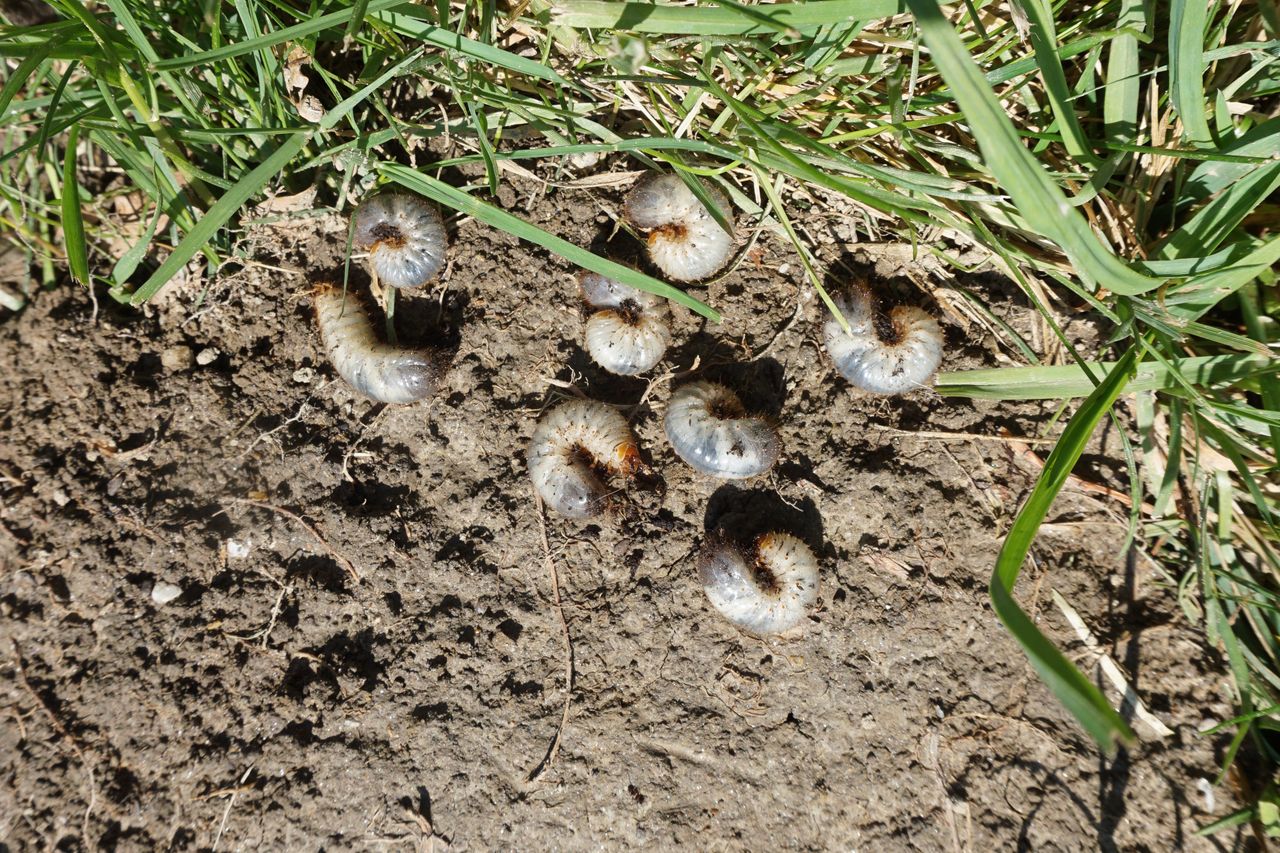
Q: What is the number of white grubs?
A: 8